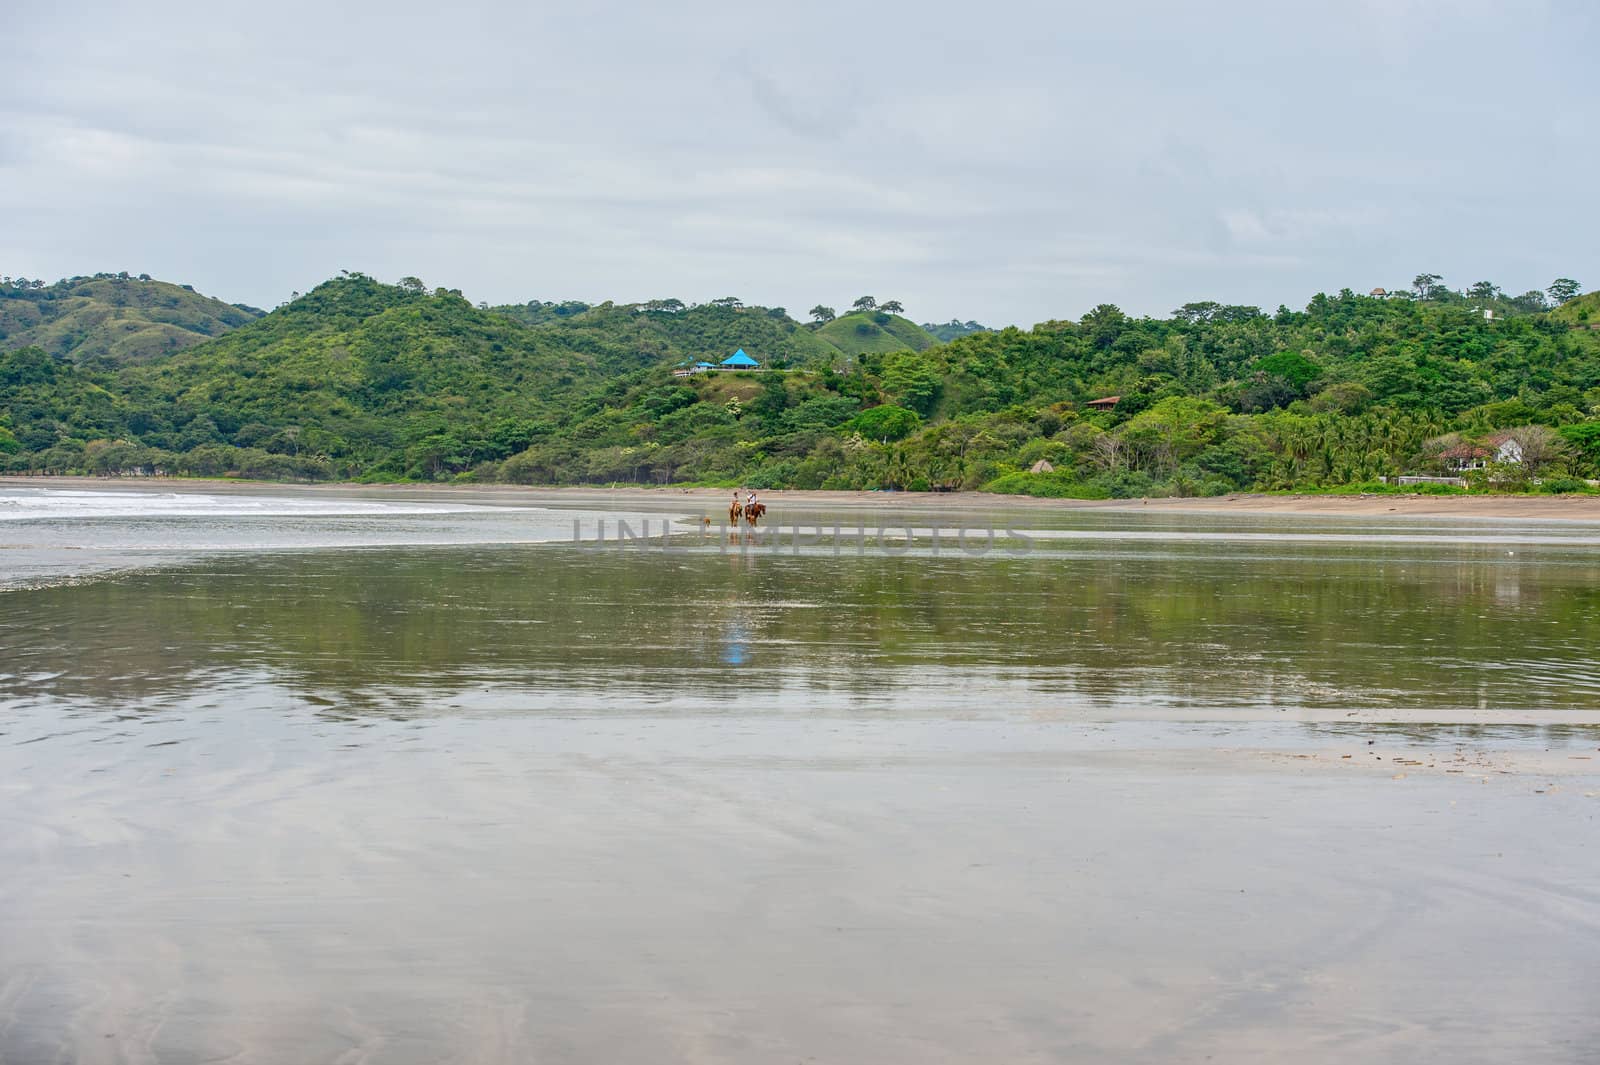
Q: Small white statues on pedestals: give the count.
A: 0